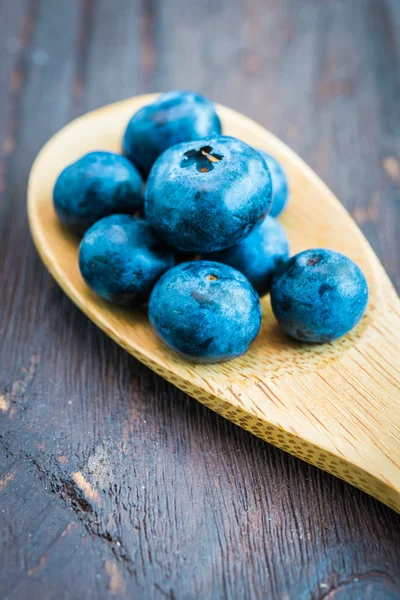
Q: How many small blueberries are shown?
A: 8